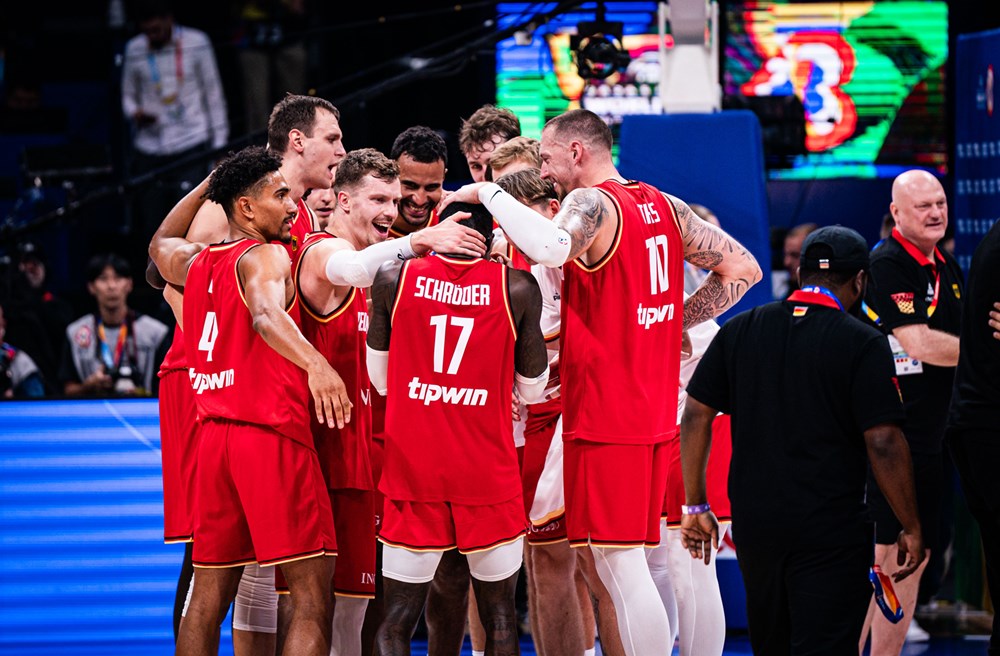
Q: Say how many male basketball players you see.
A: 10